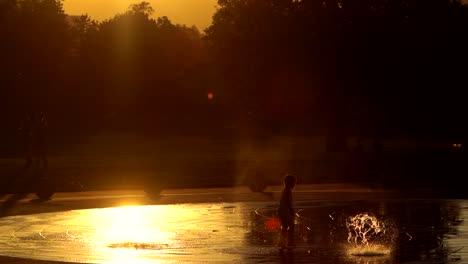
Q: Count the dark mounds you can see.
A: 3